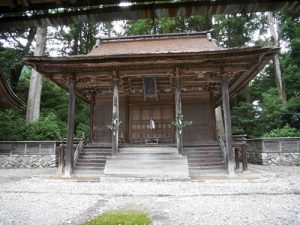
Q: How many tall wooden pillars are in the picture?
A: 4